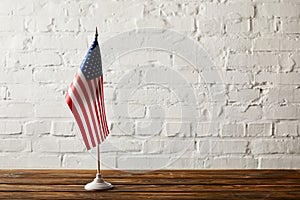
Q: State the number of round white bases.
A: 1